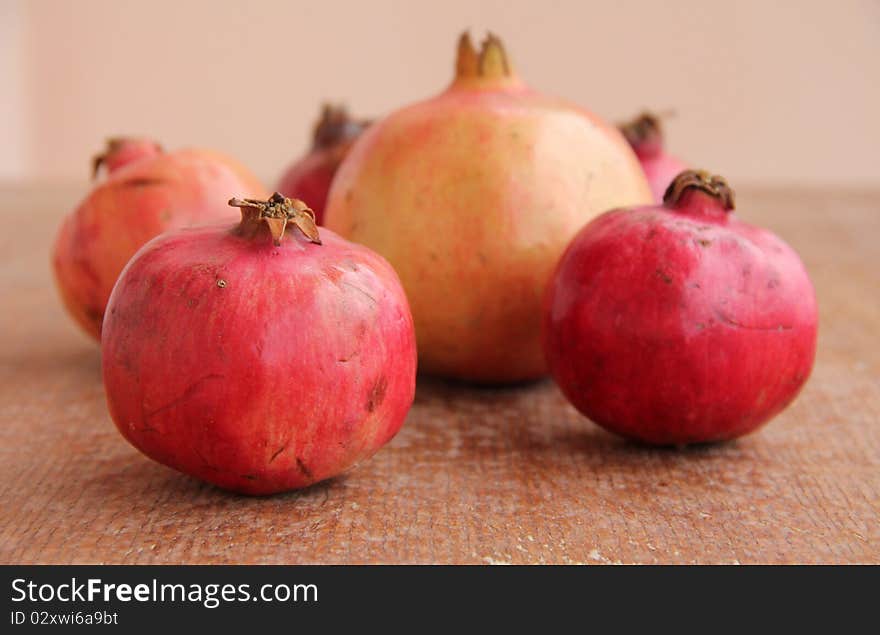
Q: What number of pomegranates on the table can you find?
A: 6